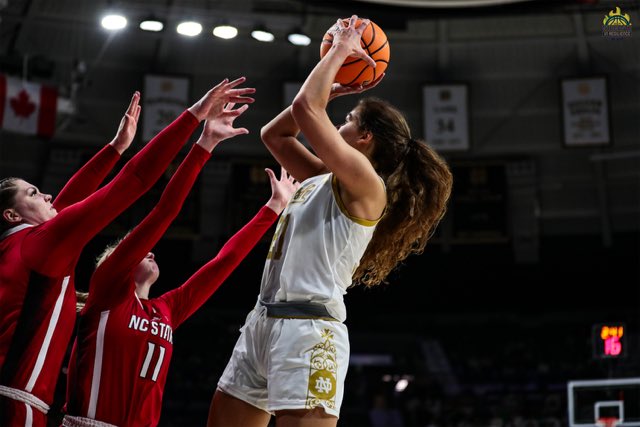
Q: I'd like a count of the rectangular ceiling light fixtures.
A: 6